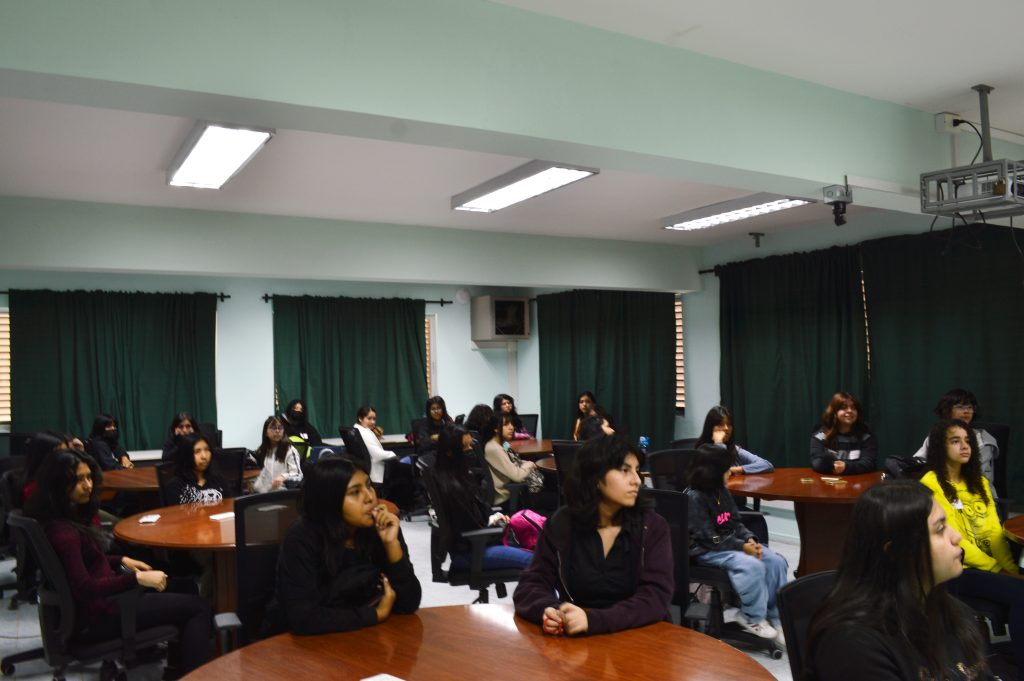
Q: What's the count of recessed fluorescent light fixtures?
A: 3